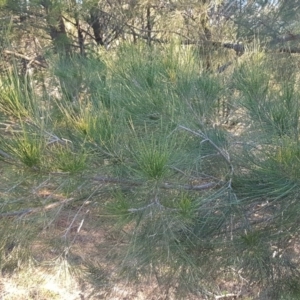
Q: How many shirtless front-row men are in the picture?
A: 0